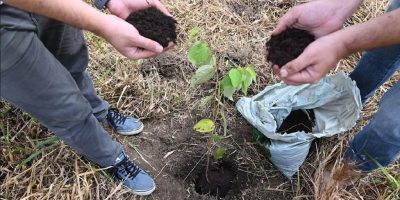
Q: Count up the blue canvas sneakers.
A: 2